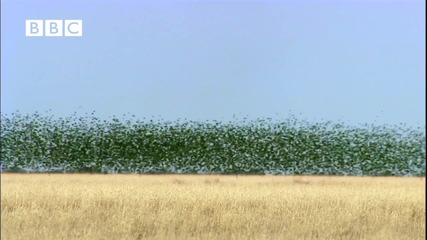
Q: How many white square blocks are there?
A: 3